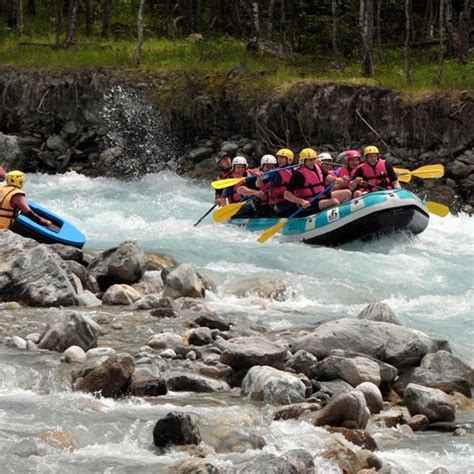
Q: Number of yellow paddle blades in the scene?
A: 6